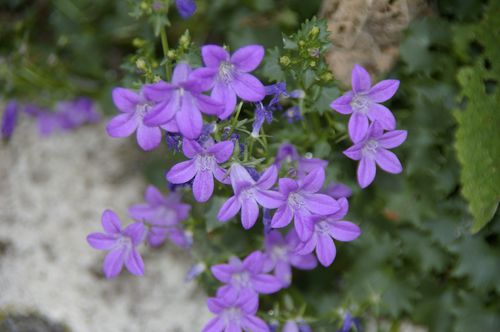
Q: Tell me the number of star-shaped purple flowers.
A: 14